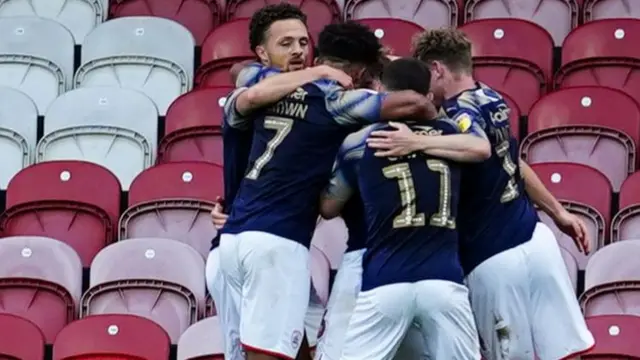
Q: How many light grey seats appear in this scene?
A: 5